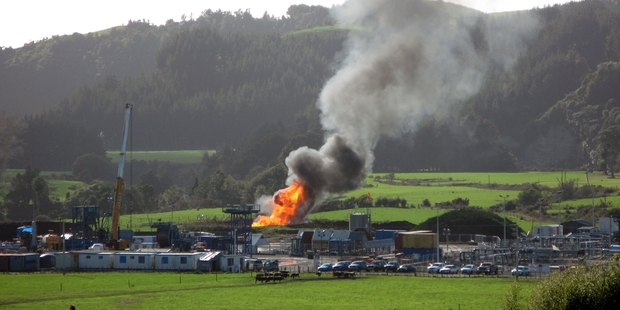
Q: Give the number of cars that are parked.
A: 11